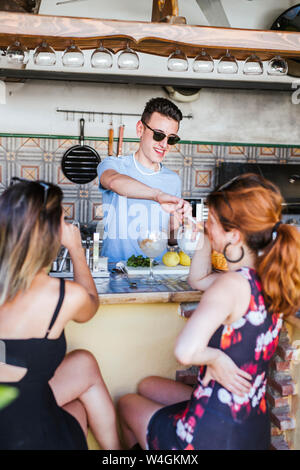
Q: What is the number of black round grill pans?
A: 1